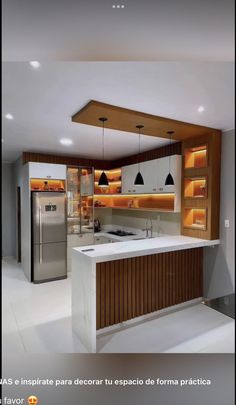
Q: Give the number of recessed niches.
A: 3